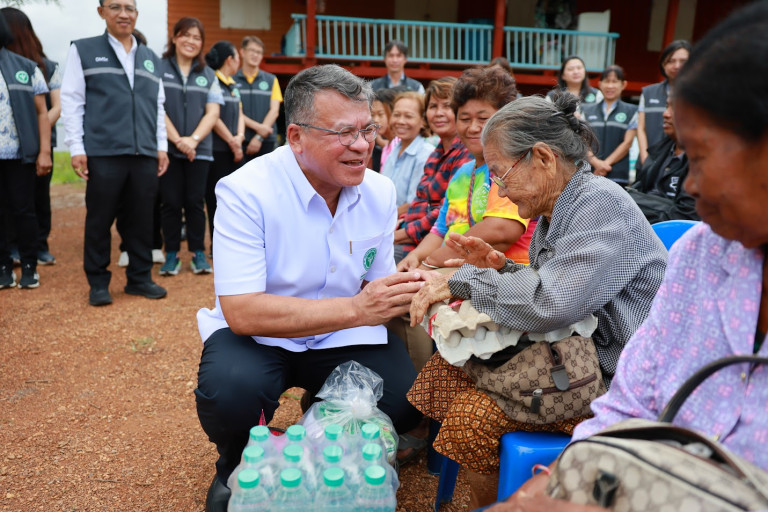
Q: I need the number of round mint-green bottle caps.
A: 12